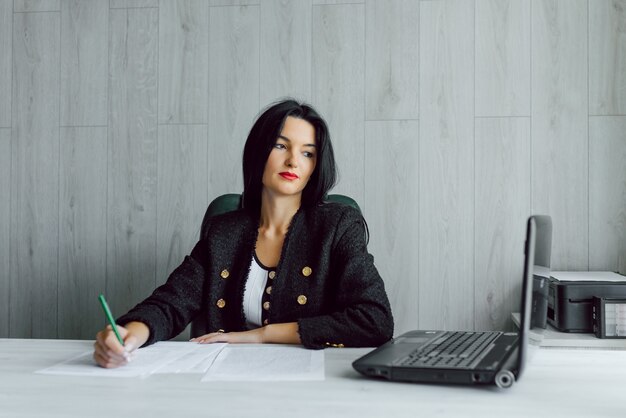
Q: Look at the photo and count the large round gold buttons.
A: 4